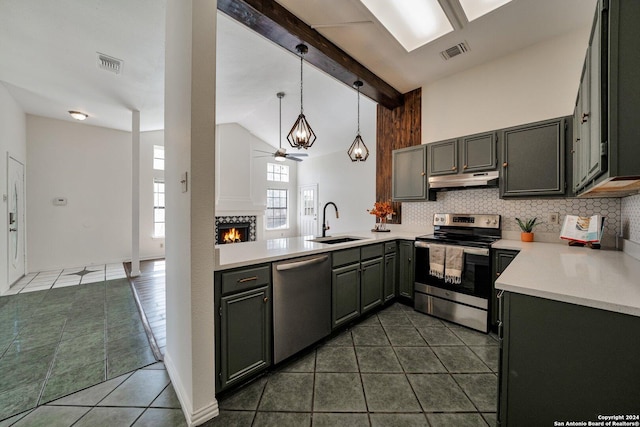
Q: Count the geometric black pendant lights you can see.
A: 2